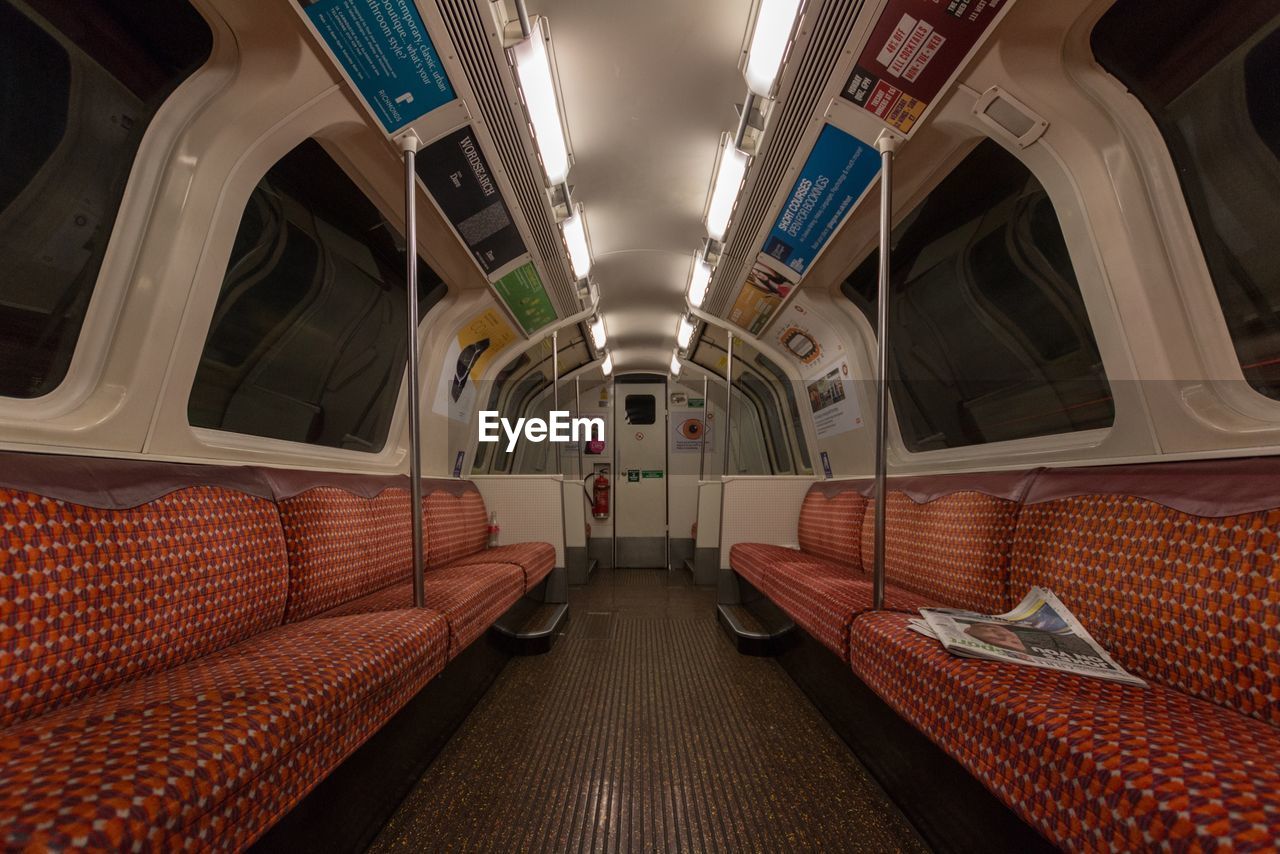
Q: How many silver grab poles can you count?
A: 6